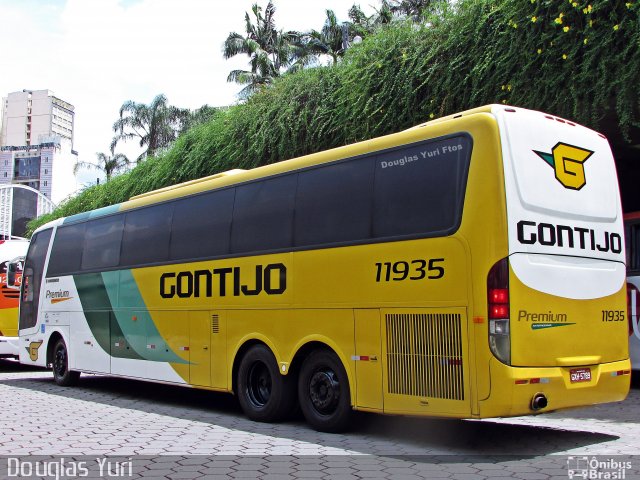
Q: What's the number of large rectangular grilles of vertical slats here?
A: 1